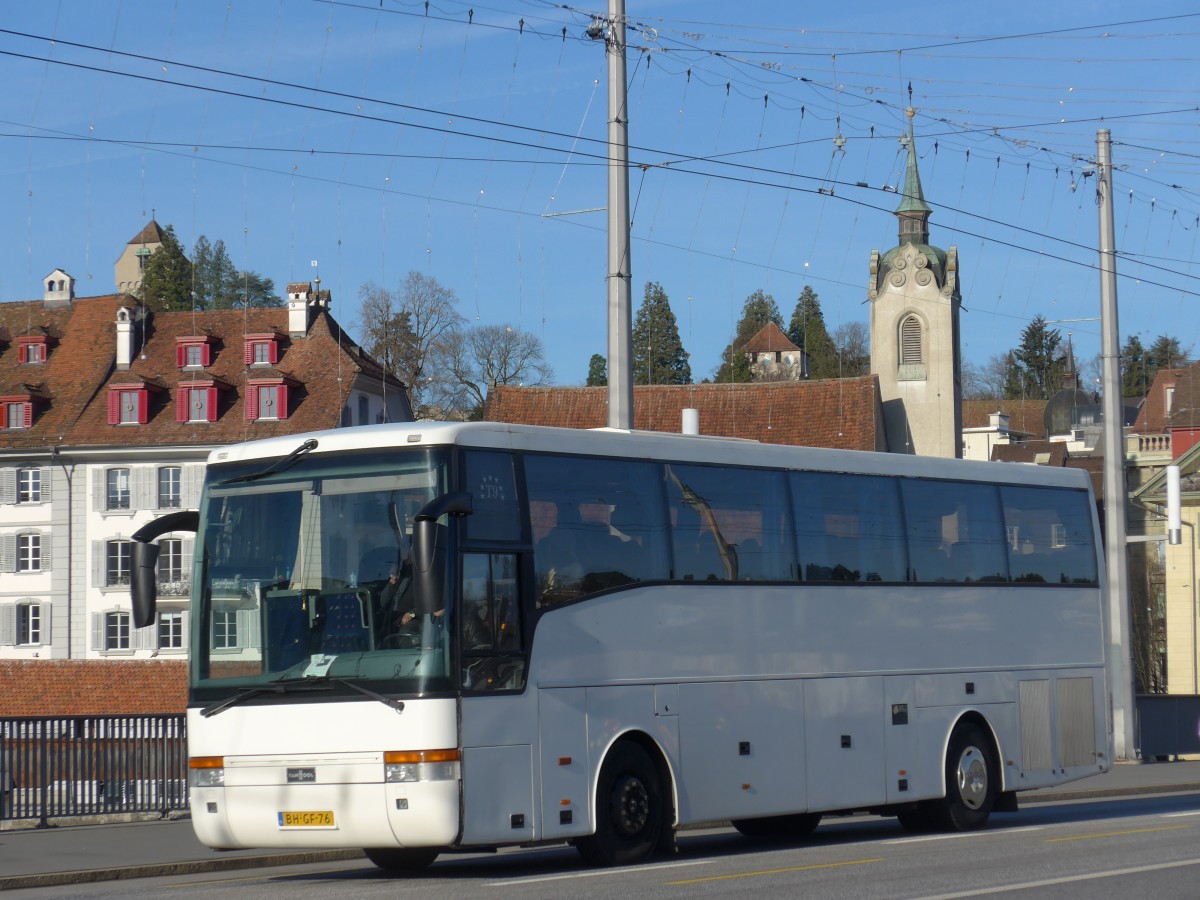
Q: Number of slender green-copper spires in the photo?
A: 1